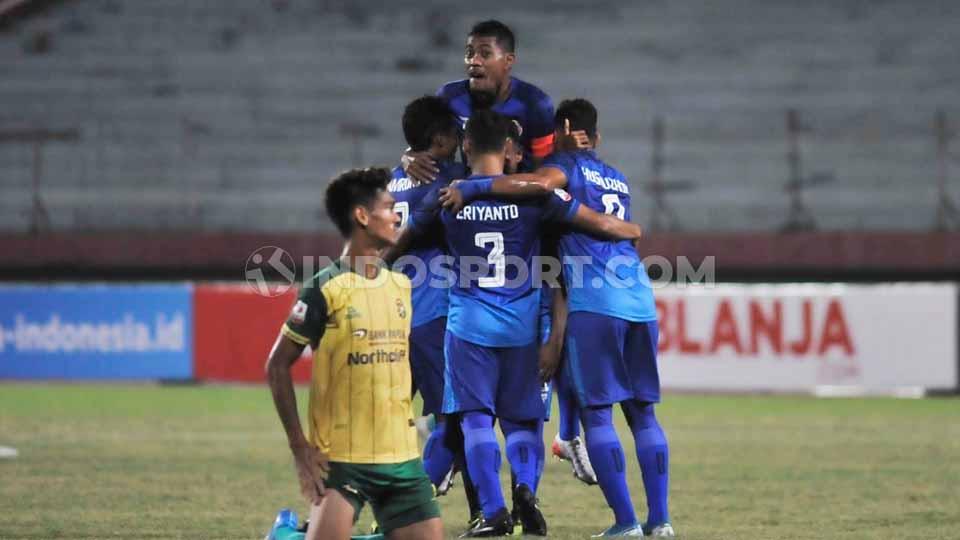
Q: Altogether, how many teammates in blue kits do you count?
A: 5